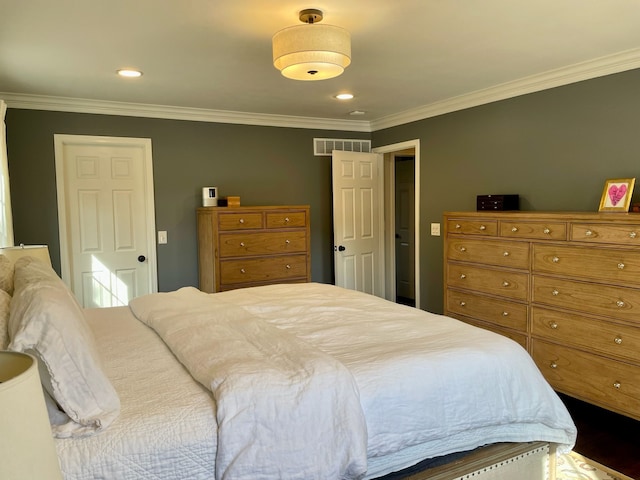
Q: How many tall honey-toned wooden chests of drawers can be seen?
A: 2